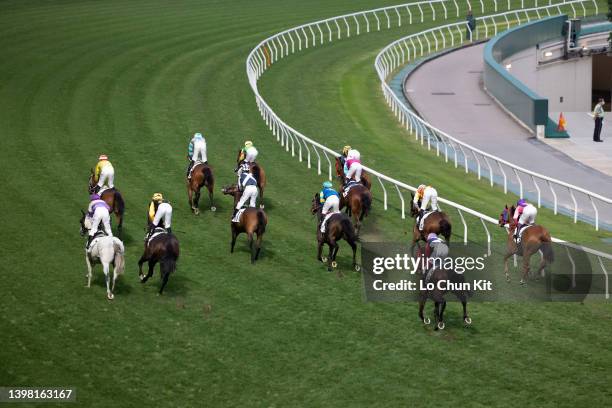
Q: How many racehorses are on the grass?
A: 12